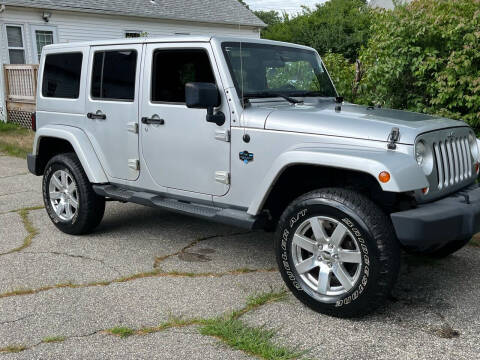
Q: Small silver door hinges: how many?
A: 4